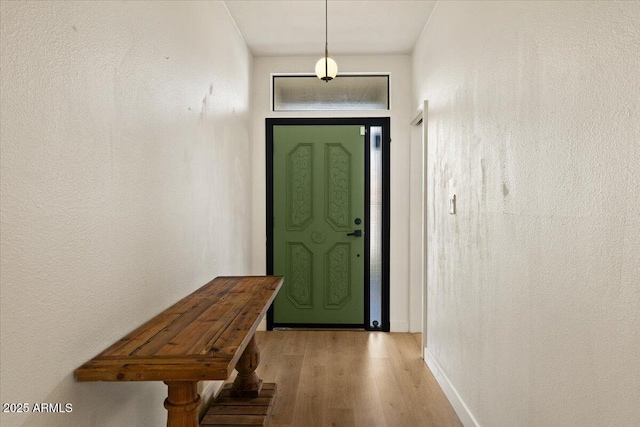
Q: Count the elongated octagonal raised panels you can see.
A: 4